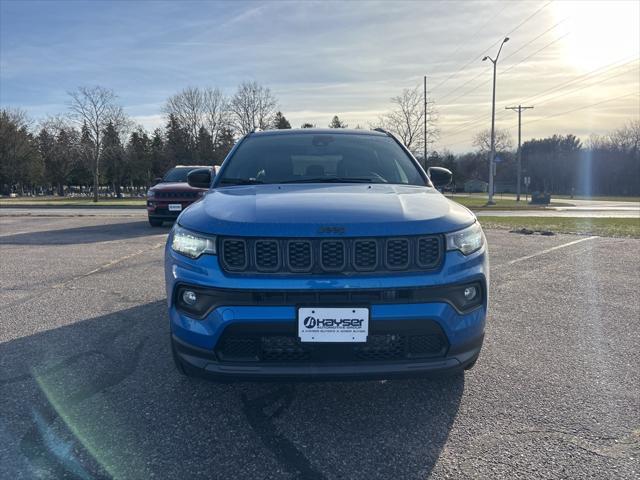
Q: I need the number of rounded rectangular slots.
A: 7